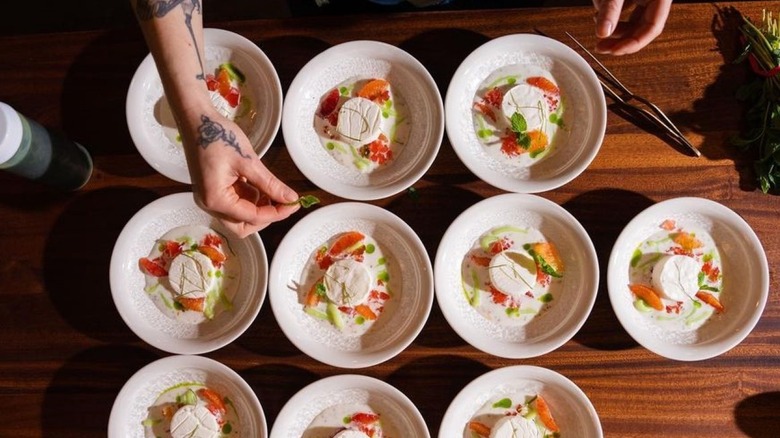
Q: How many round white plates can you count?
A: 10